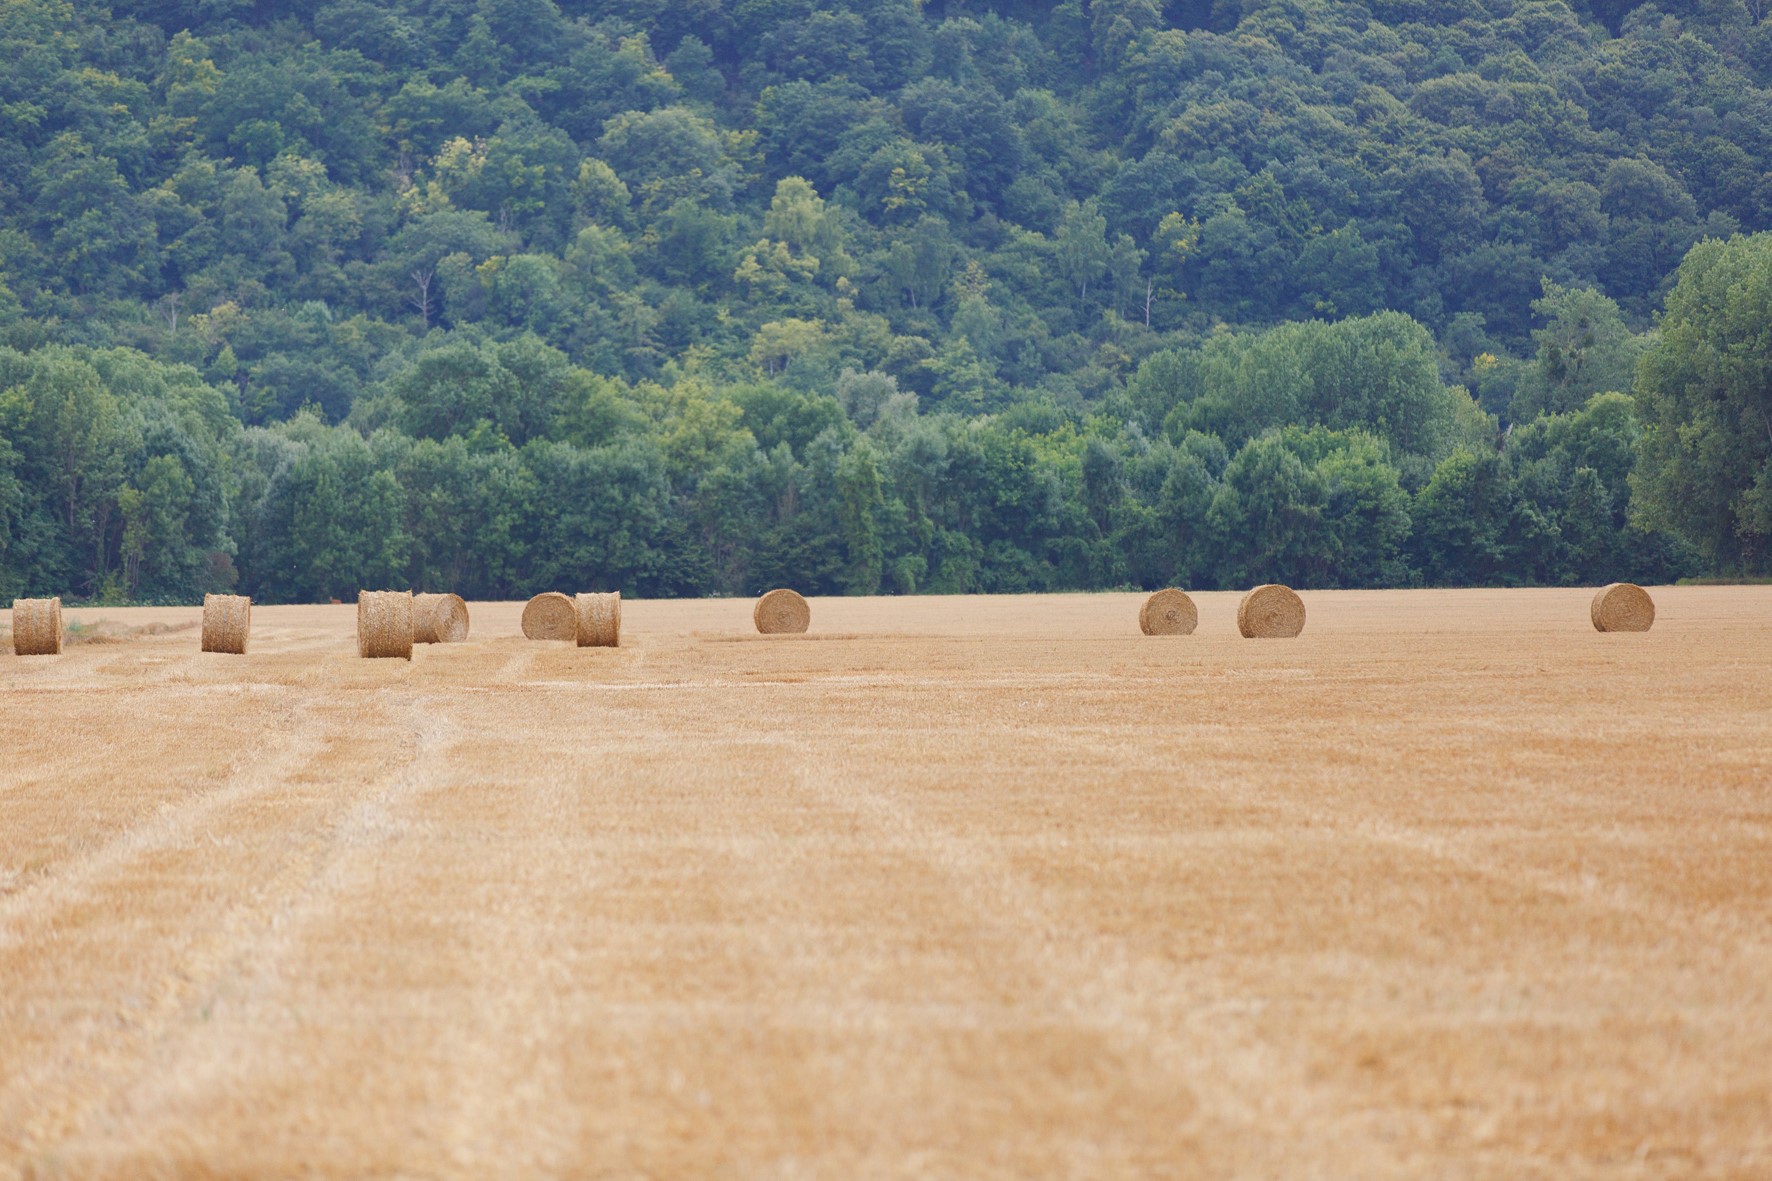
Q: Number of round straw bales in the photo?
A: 10